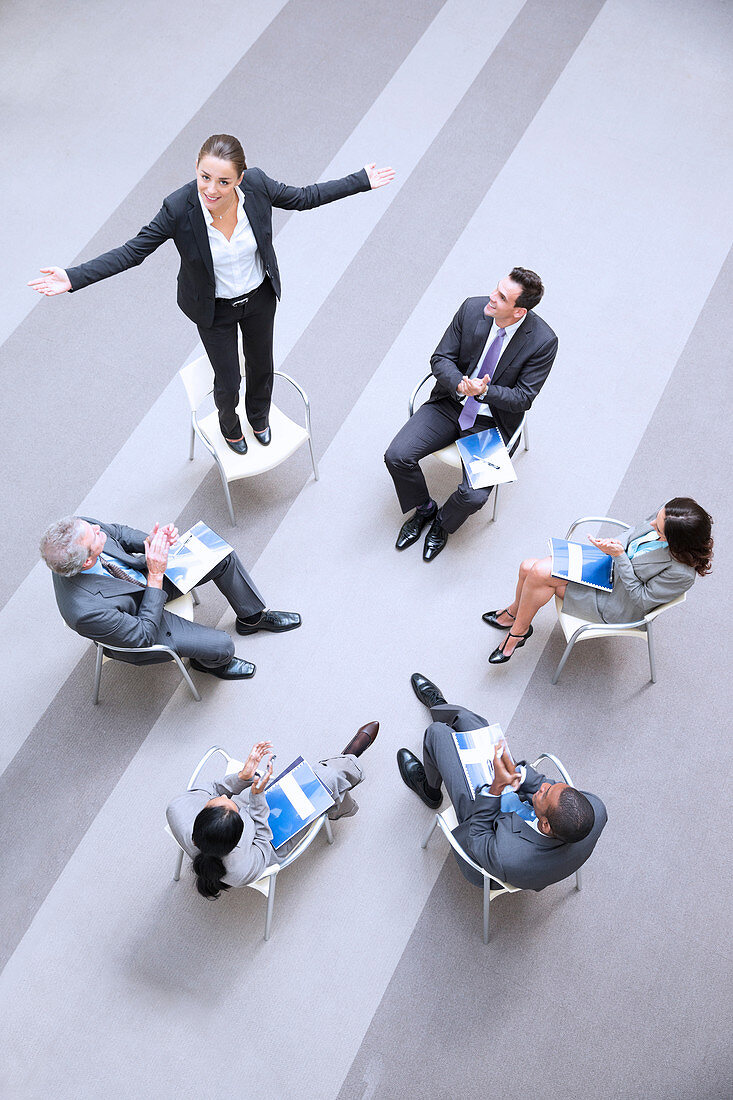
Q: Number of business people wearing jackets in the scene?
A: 6